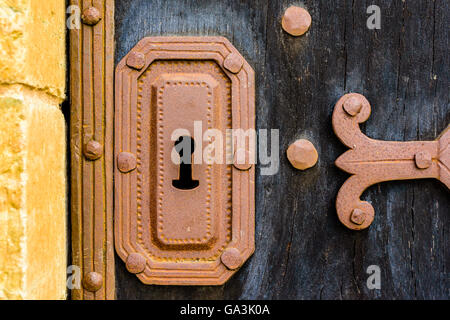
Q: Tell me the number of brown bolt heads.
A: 14